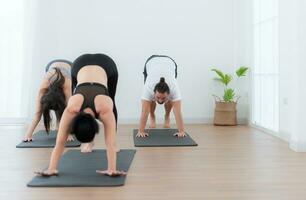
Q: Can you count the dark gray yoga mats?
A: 3